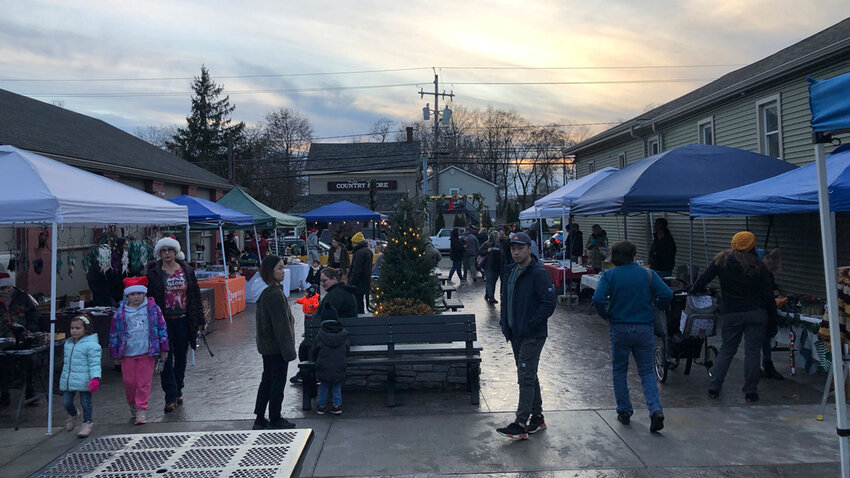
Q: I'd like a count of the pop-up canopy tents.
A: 9